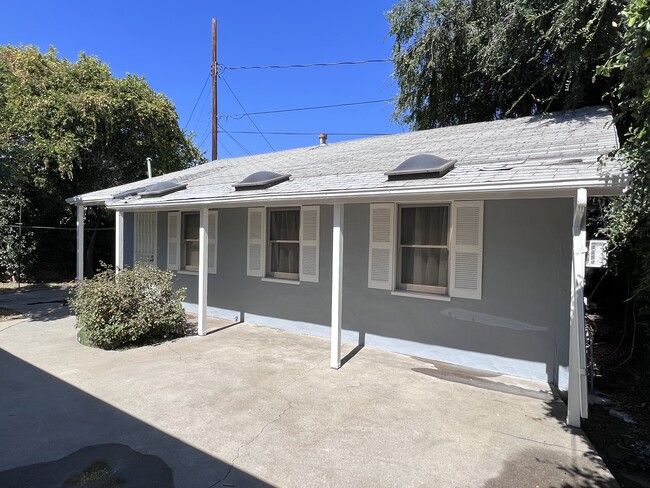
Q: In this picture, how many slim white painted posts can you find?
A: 5